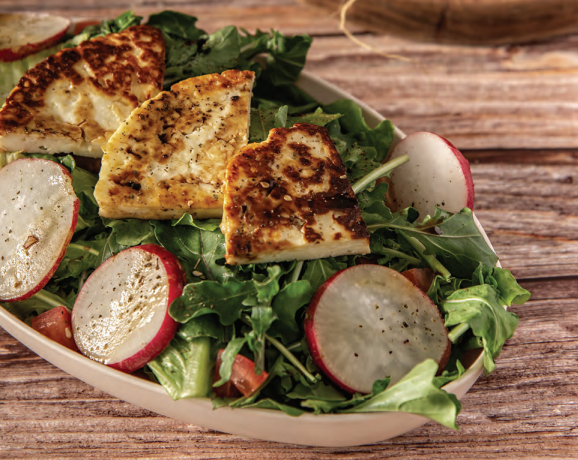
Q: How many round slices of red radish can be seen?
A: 5